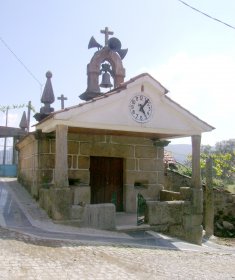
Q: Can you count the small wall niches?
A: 2